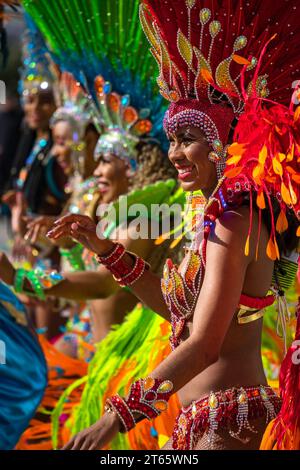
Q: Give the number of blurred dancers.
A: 3